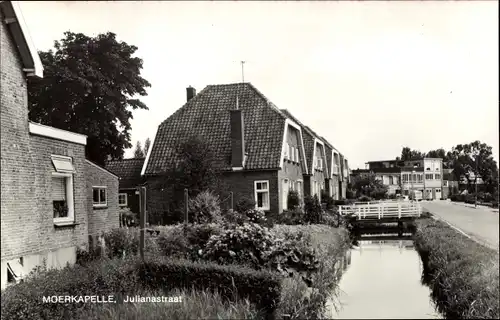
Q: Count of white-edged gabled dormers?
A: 4